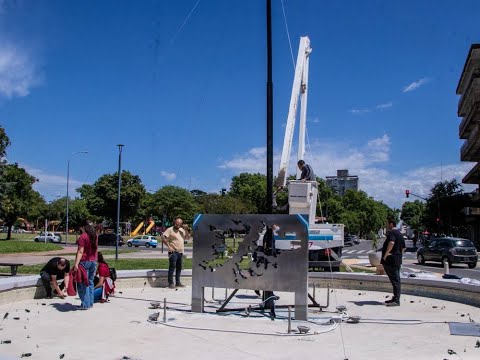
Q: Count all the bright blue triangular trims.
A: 2